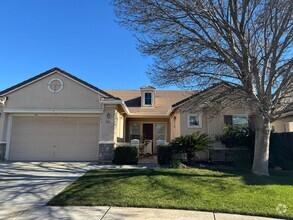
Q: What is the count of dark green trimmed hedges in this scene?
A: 2